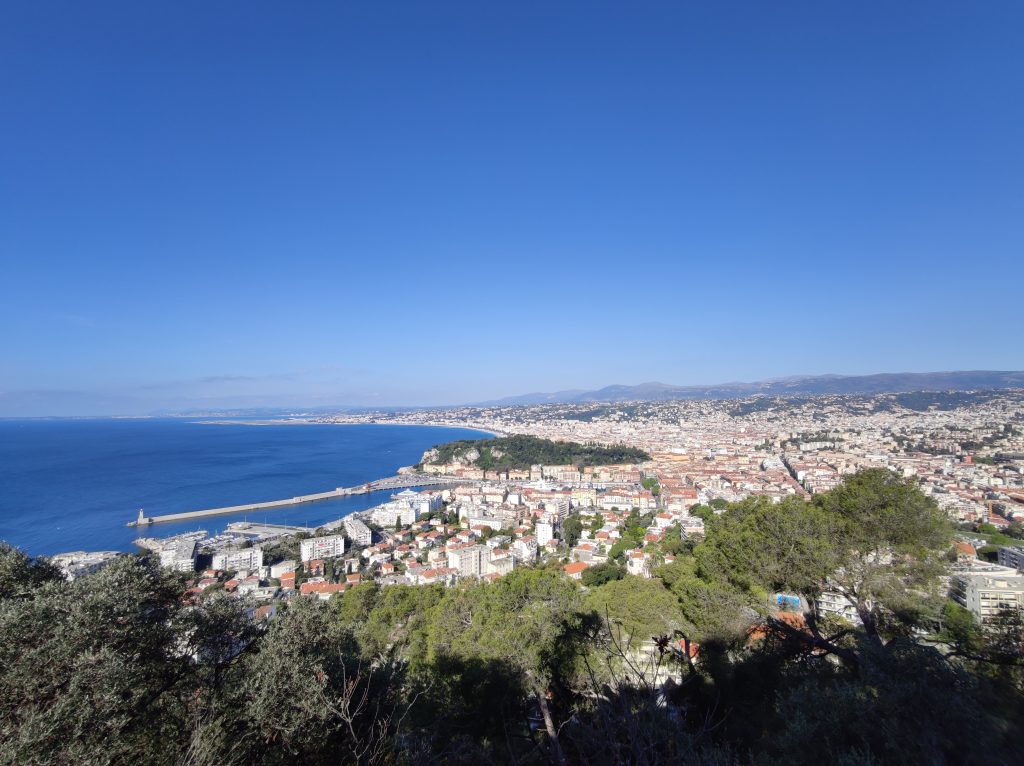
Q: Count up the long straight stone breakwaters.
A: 1